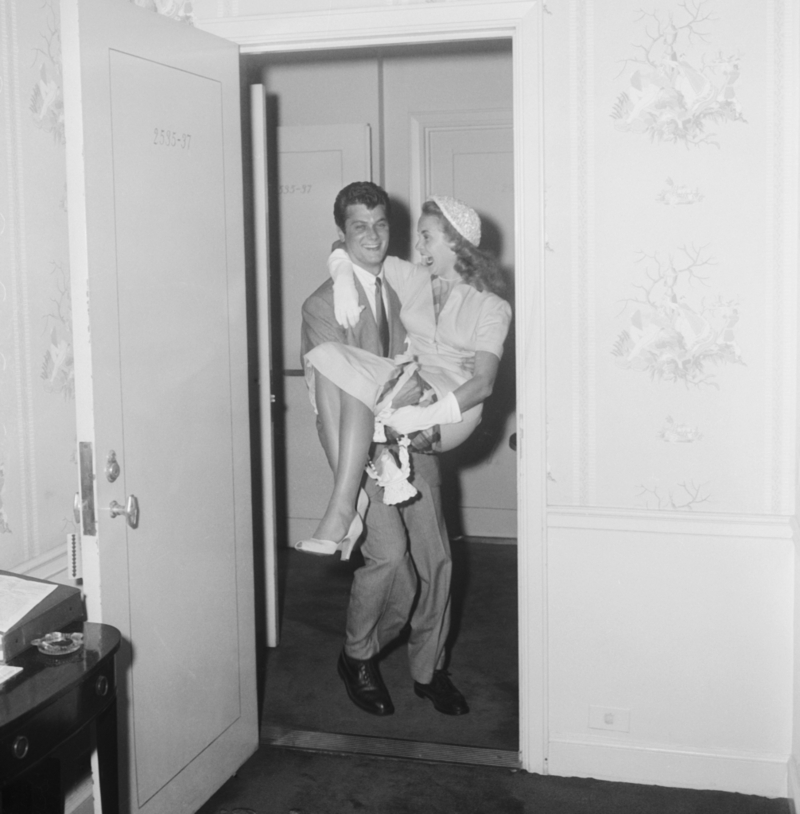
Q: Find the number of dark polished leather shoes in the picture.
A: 2